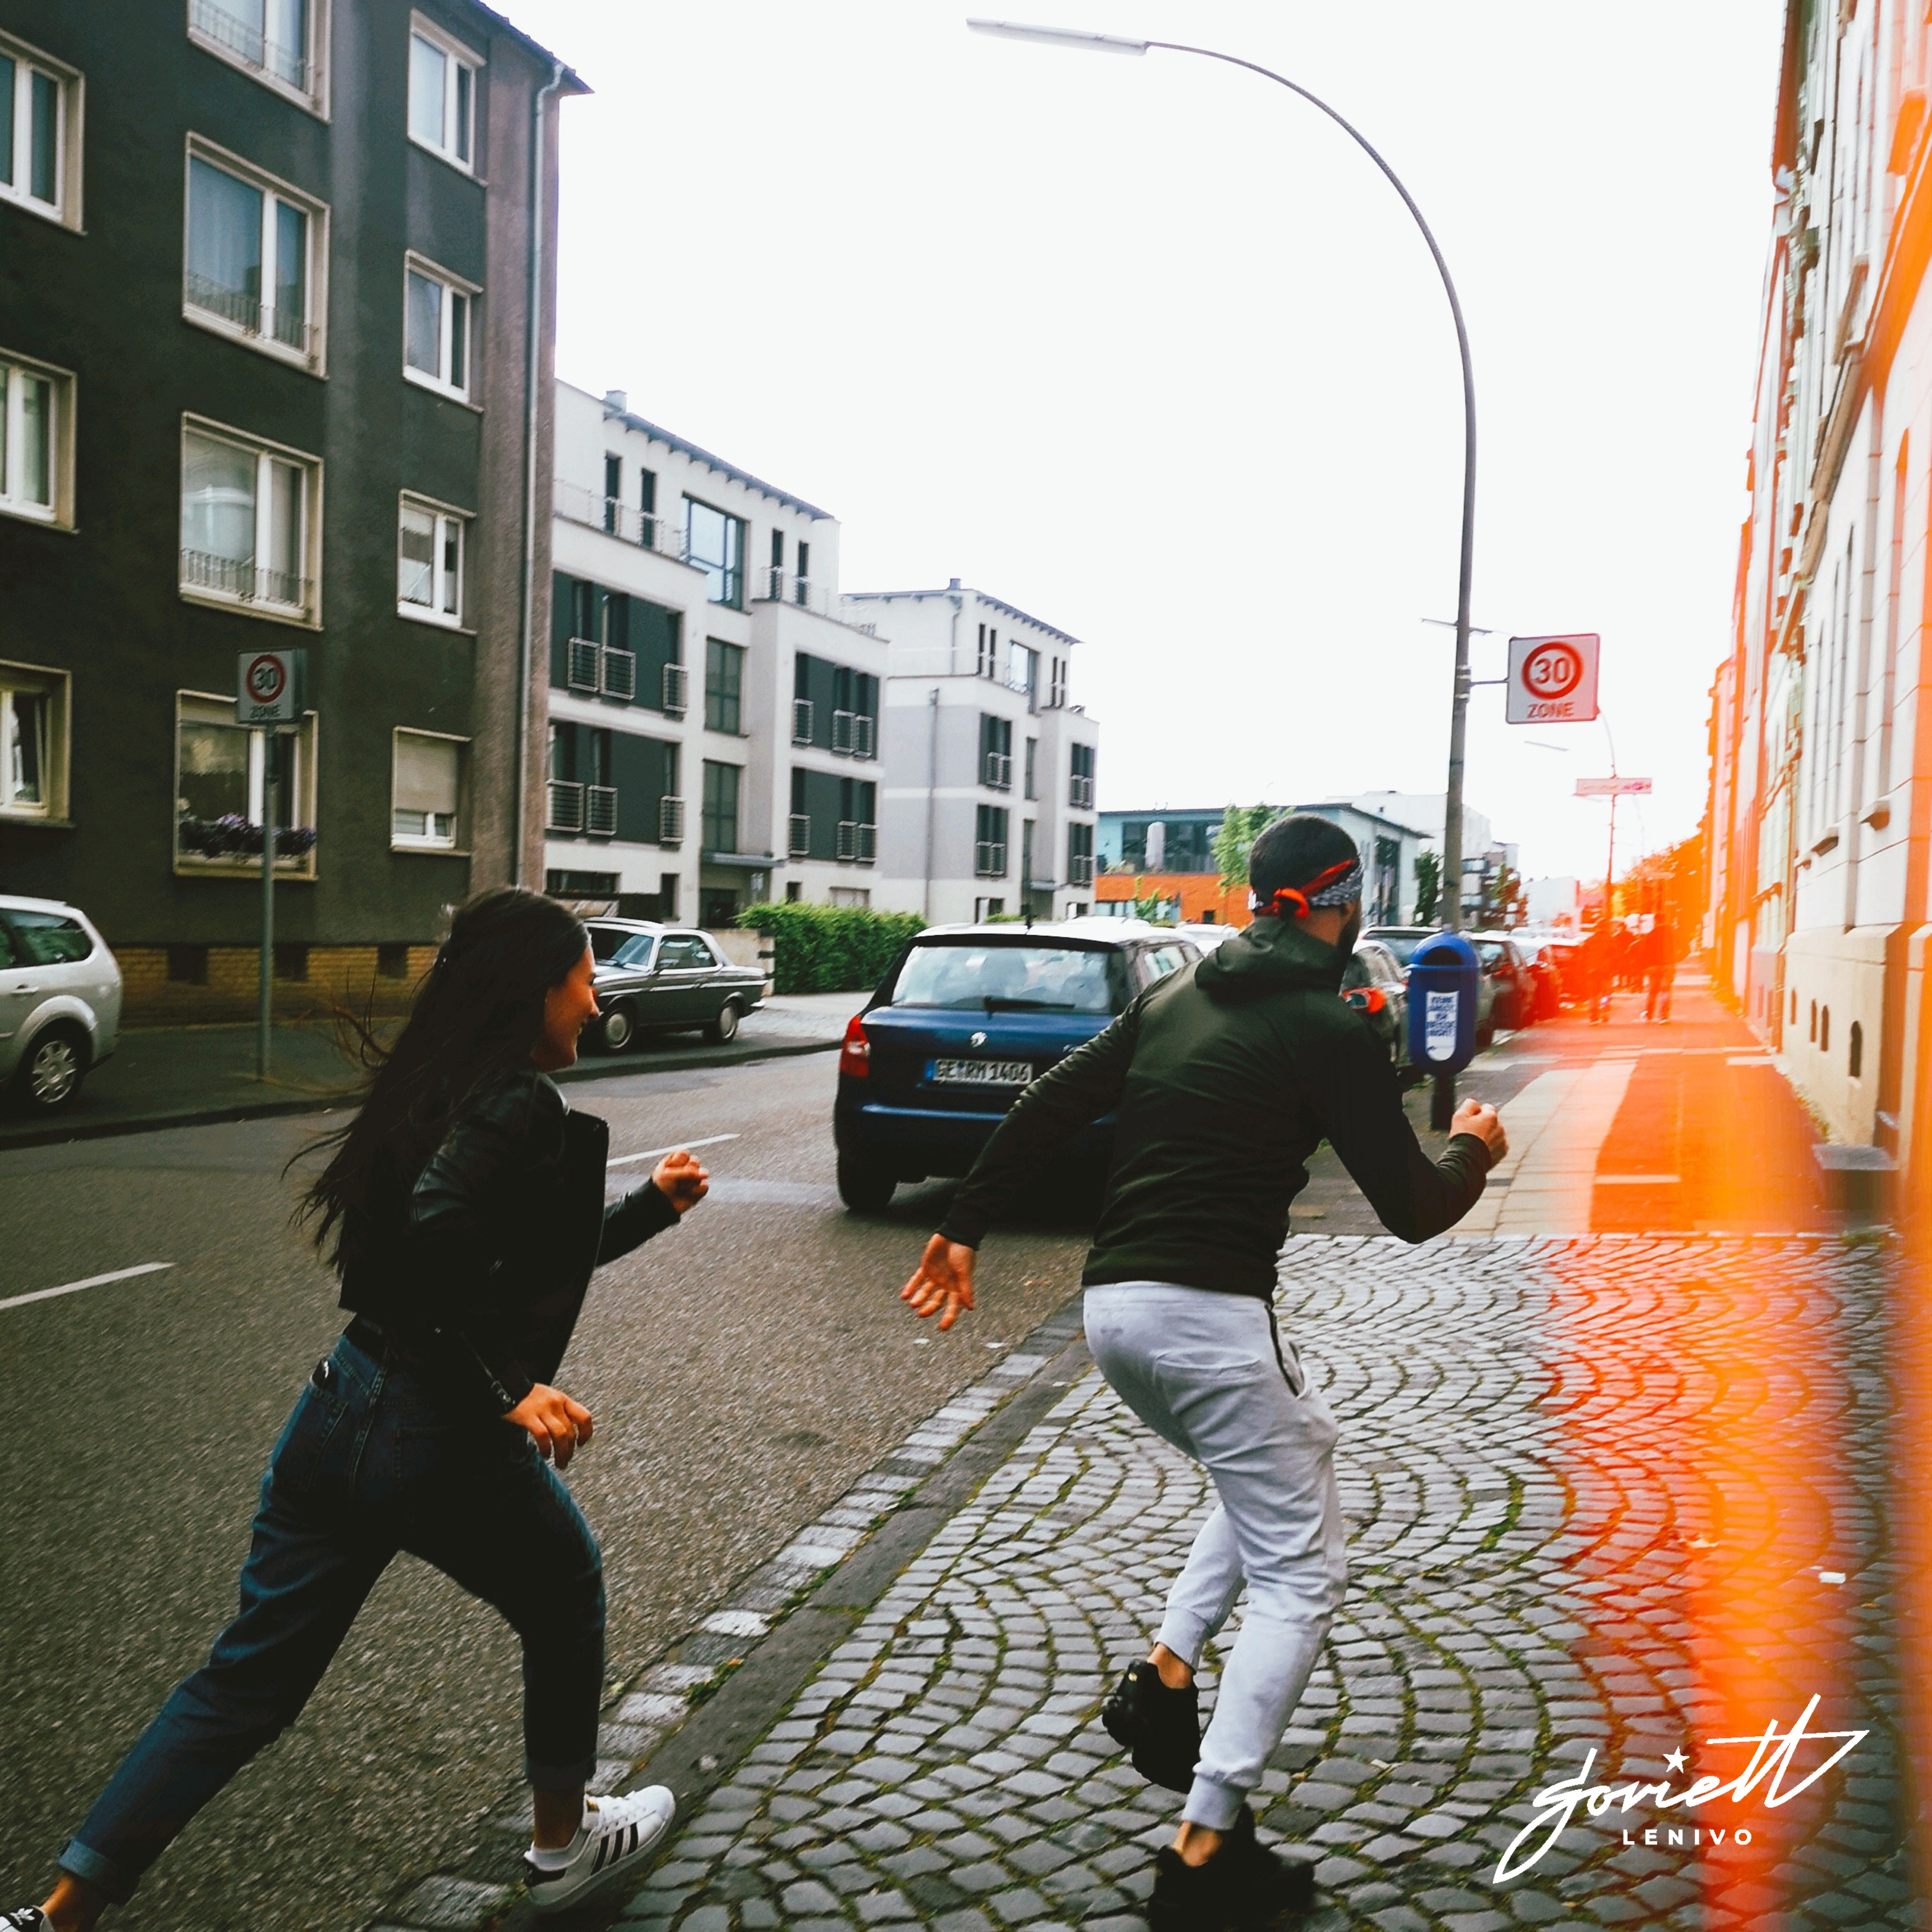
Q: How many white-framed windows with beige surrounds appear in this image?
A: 11